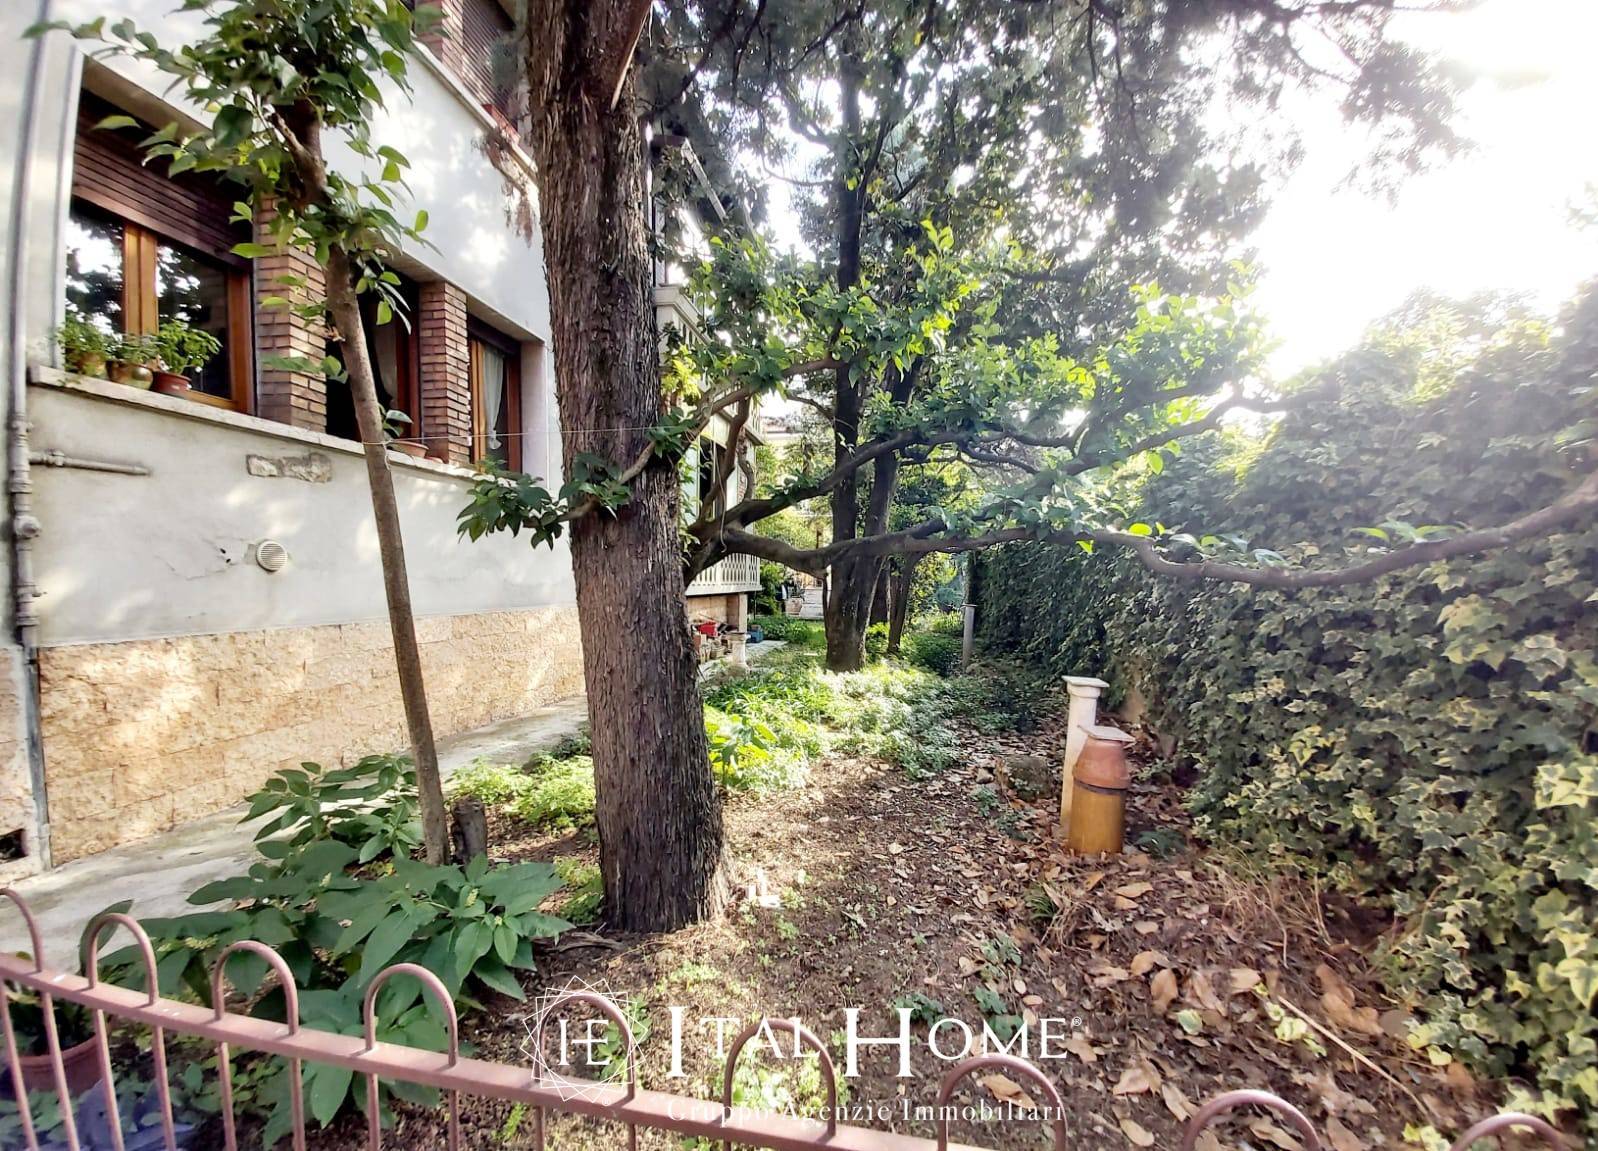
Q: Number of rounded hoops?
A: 9